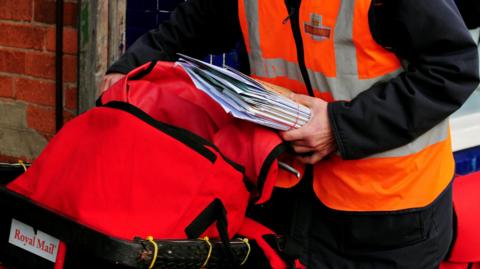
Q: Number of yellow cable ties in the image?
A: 4